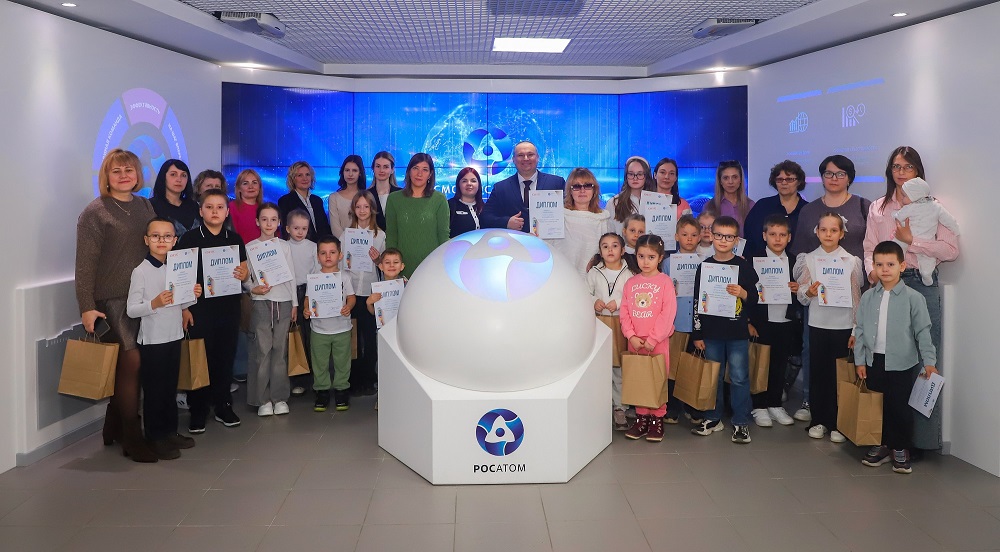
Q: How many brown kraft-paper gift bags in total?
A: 11